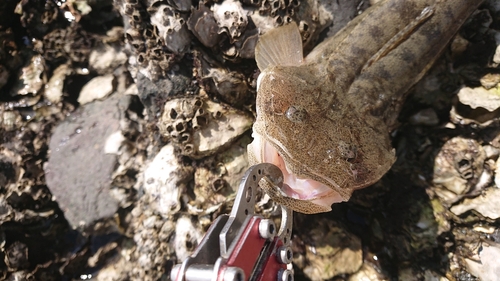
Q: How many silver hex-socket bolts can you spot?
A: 4